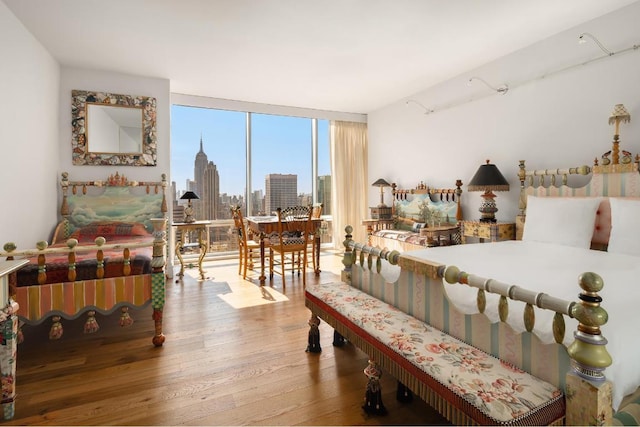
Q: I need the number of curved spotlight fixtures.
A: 3